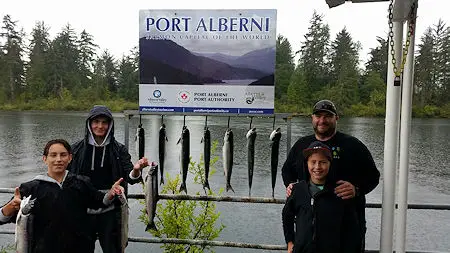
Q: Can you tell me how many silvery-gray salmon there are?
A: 10